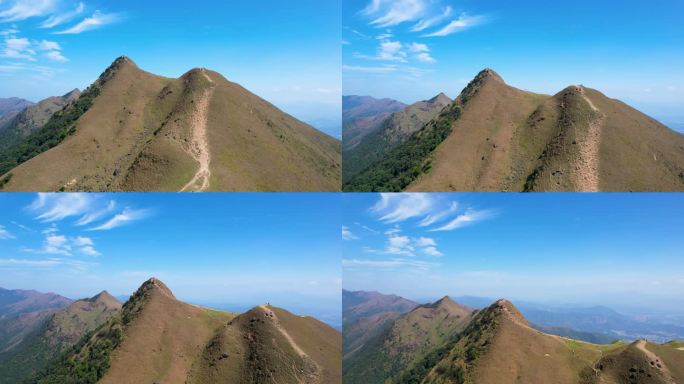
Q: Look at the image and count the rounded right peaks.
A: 4